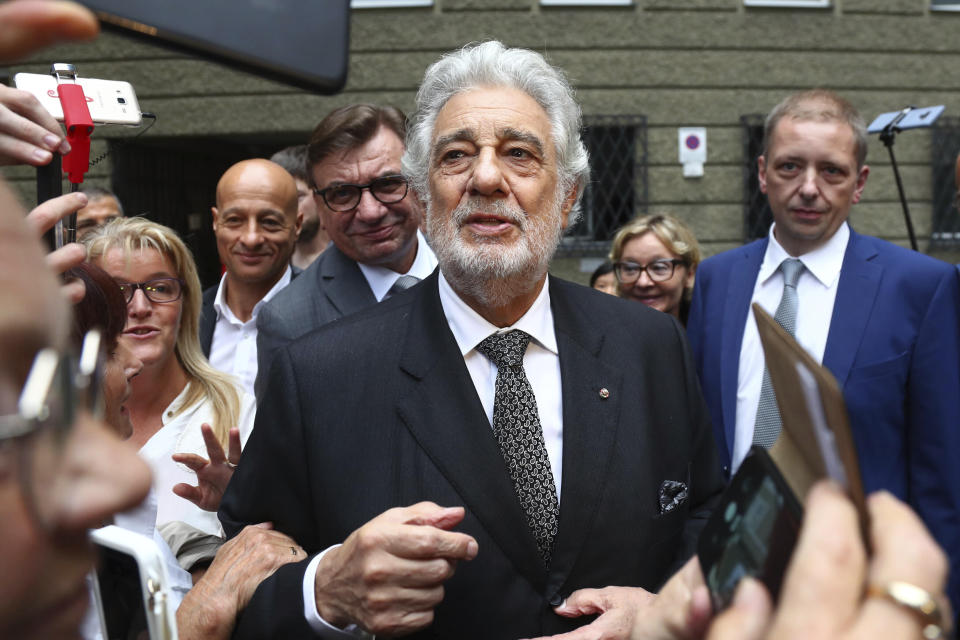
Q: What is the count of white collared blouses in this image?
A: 1